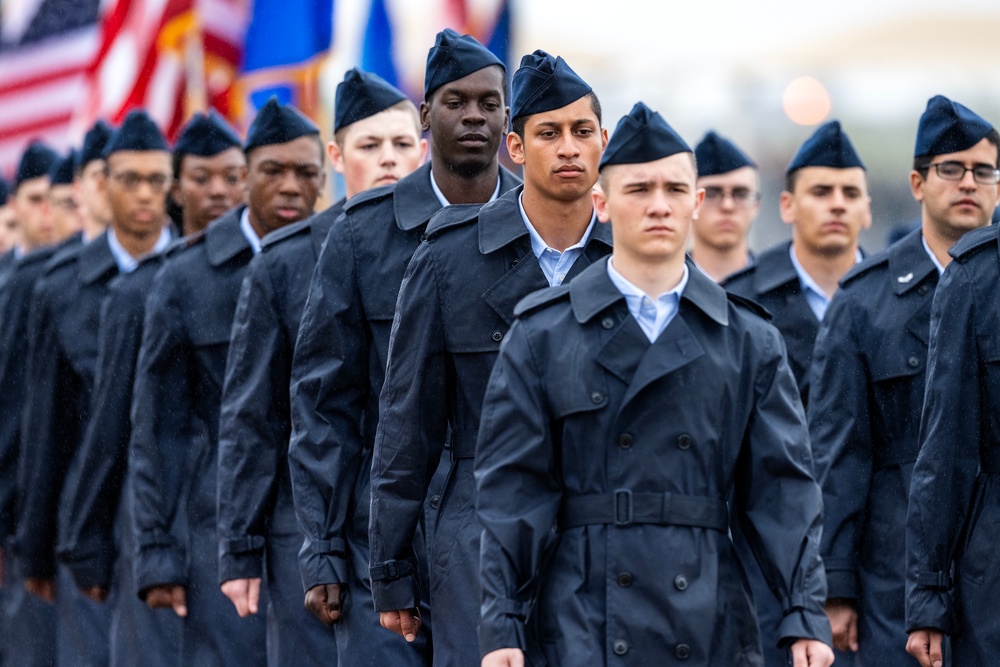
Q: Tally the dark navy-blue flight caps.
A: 14